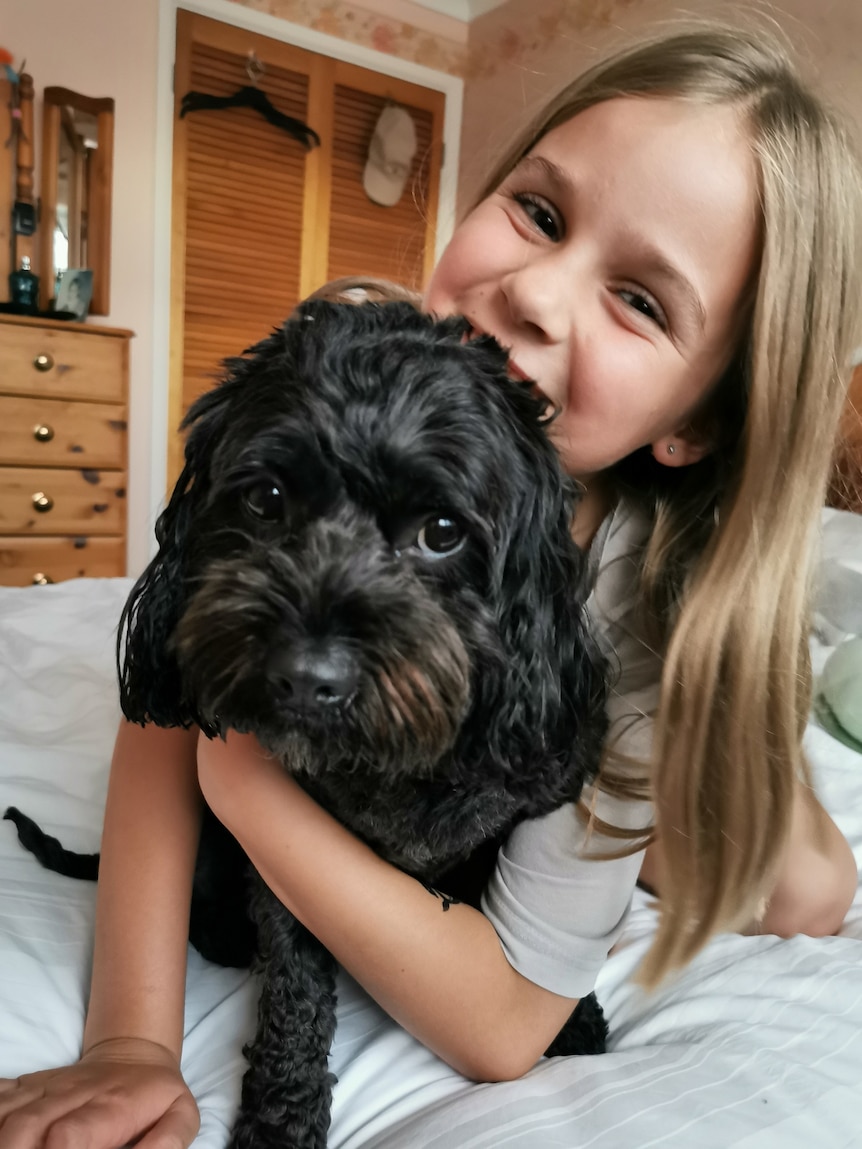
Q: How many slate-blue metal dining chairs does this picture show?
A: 0